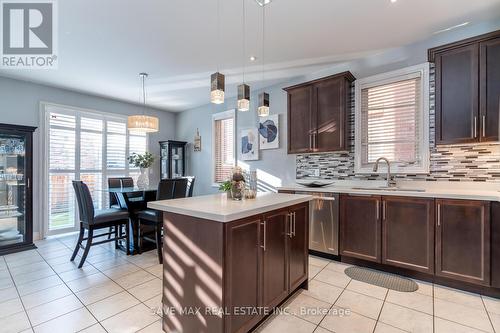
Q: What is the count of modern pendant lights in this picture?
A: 3